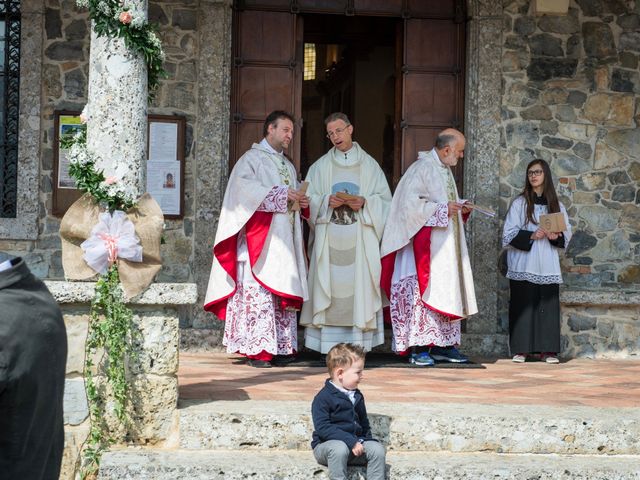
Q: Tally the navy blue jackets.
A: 1